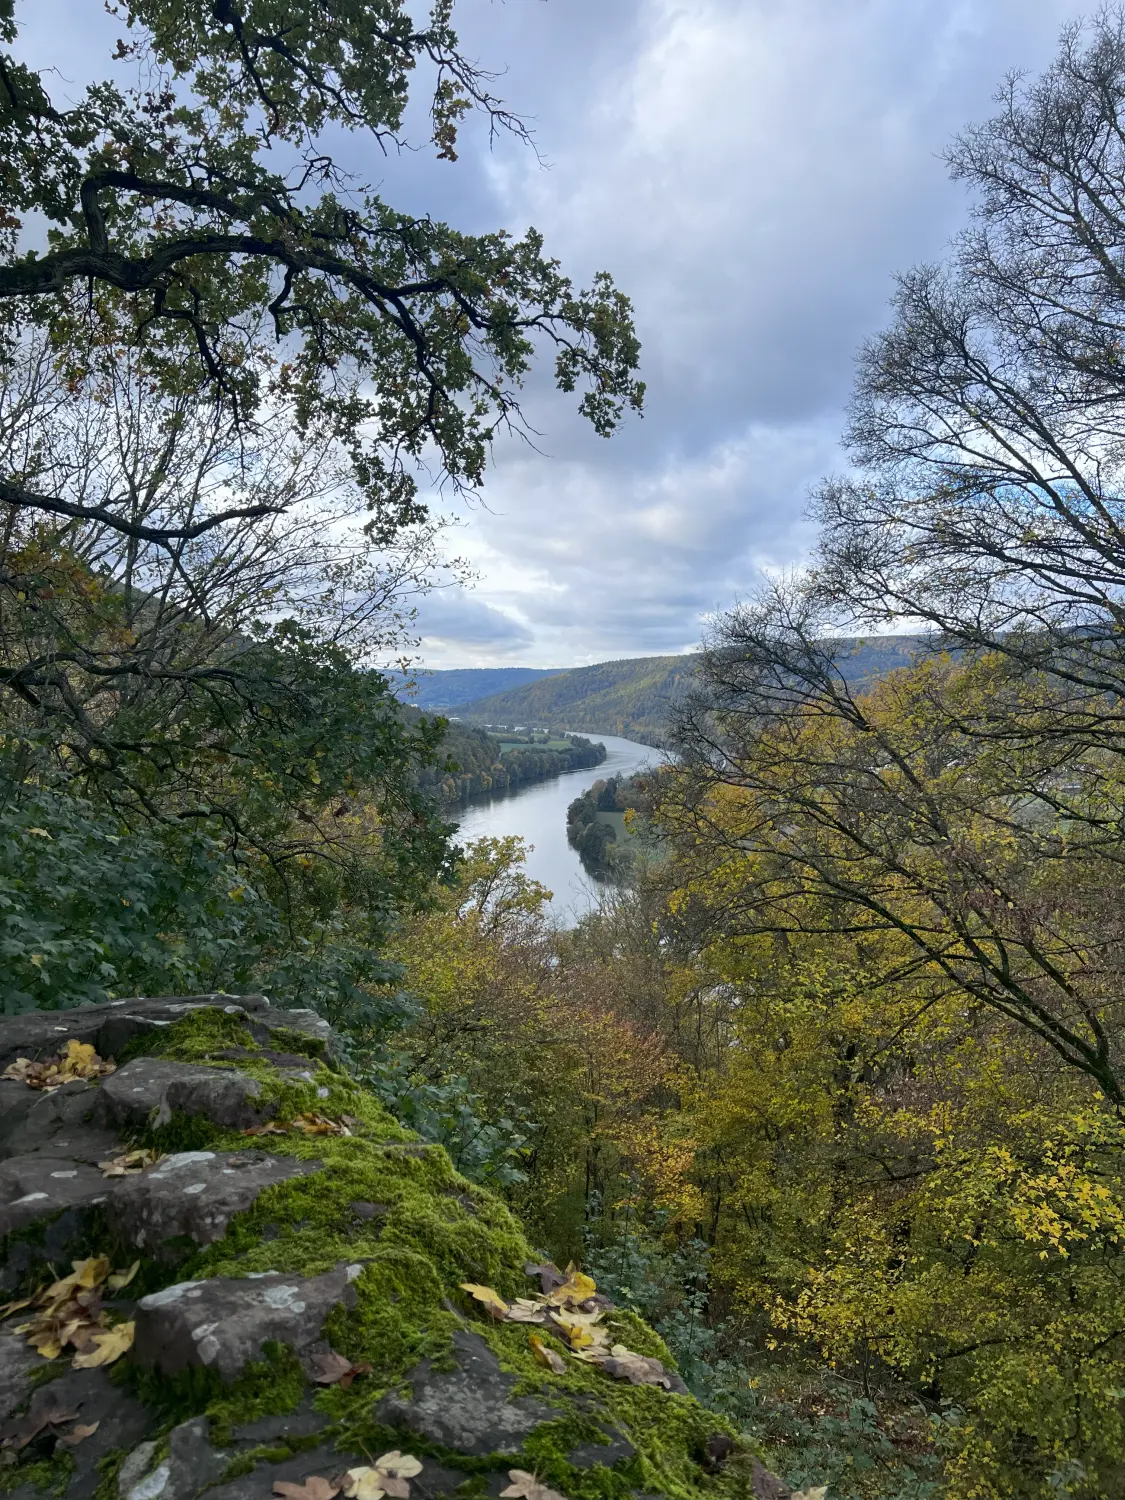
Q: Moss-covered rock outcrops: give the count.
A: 1